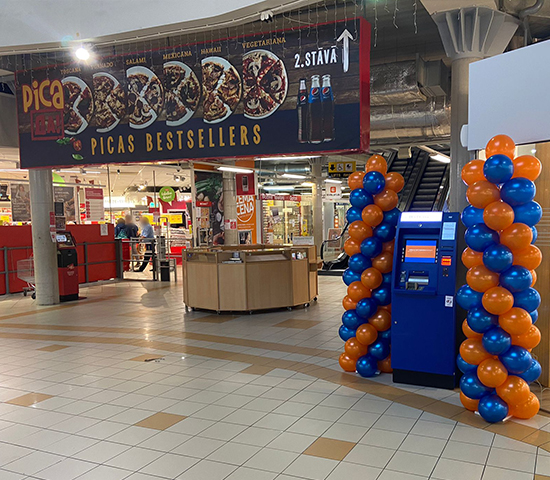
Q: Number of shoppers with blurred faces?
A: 3